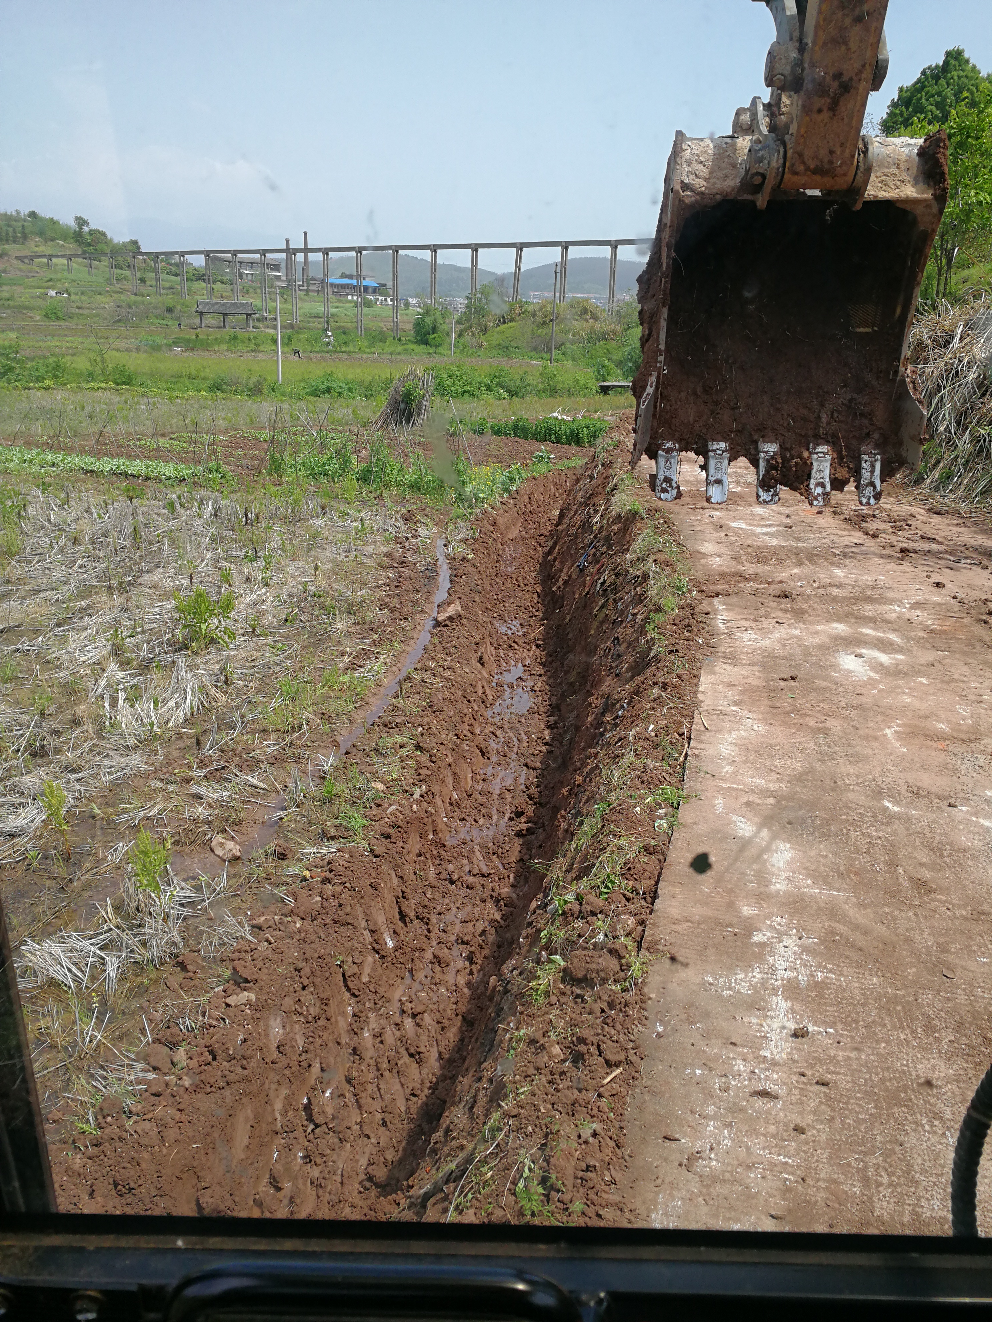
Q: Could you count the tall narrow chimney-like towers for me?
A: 2